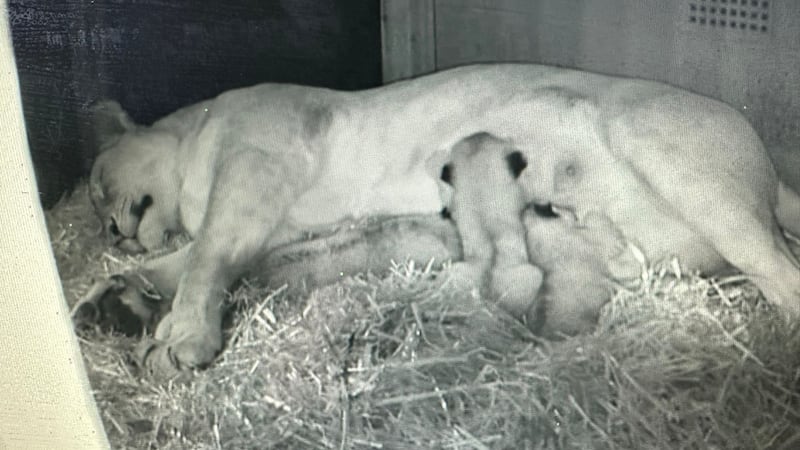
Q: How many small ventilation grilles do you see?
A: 1